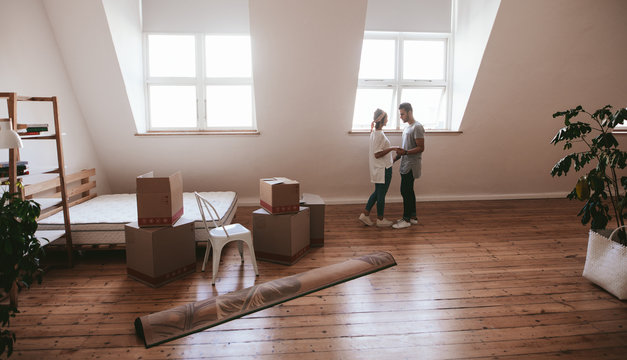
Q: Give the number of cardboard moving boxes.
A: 5